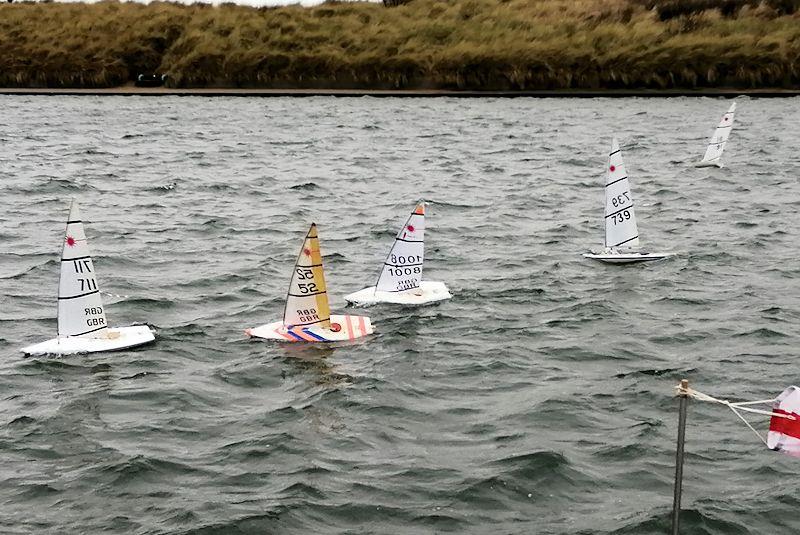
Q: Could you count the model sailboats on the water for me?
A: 5